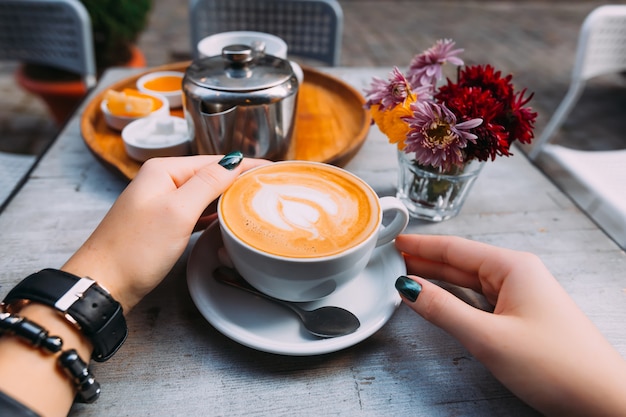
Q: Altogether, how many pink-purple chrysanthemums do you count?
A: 3